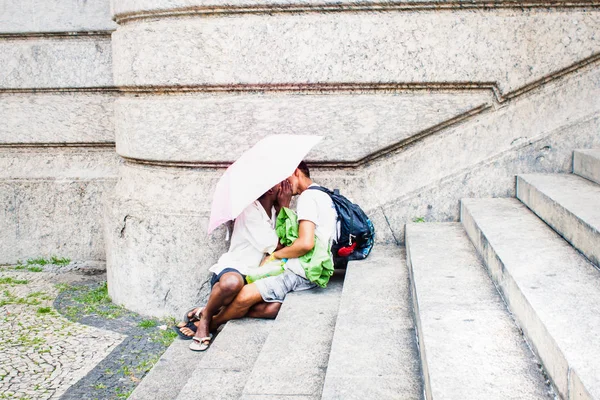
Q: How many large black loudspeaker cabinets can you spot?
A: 0